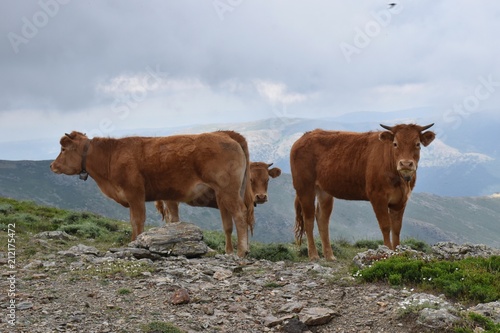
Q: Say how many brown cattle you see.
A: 3